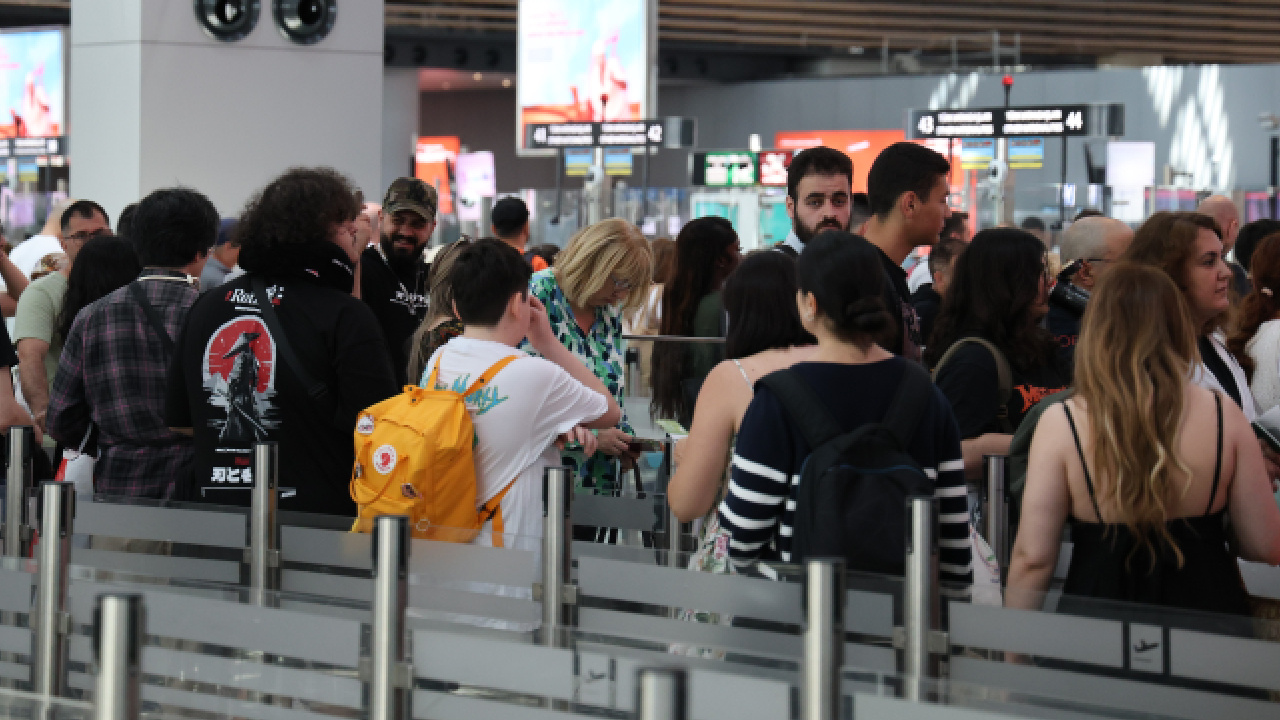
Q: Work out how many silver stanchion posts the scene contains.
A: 11